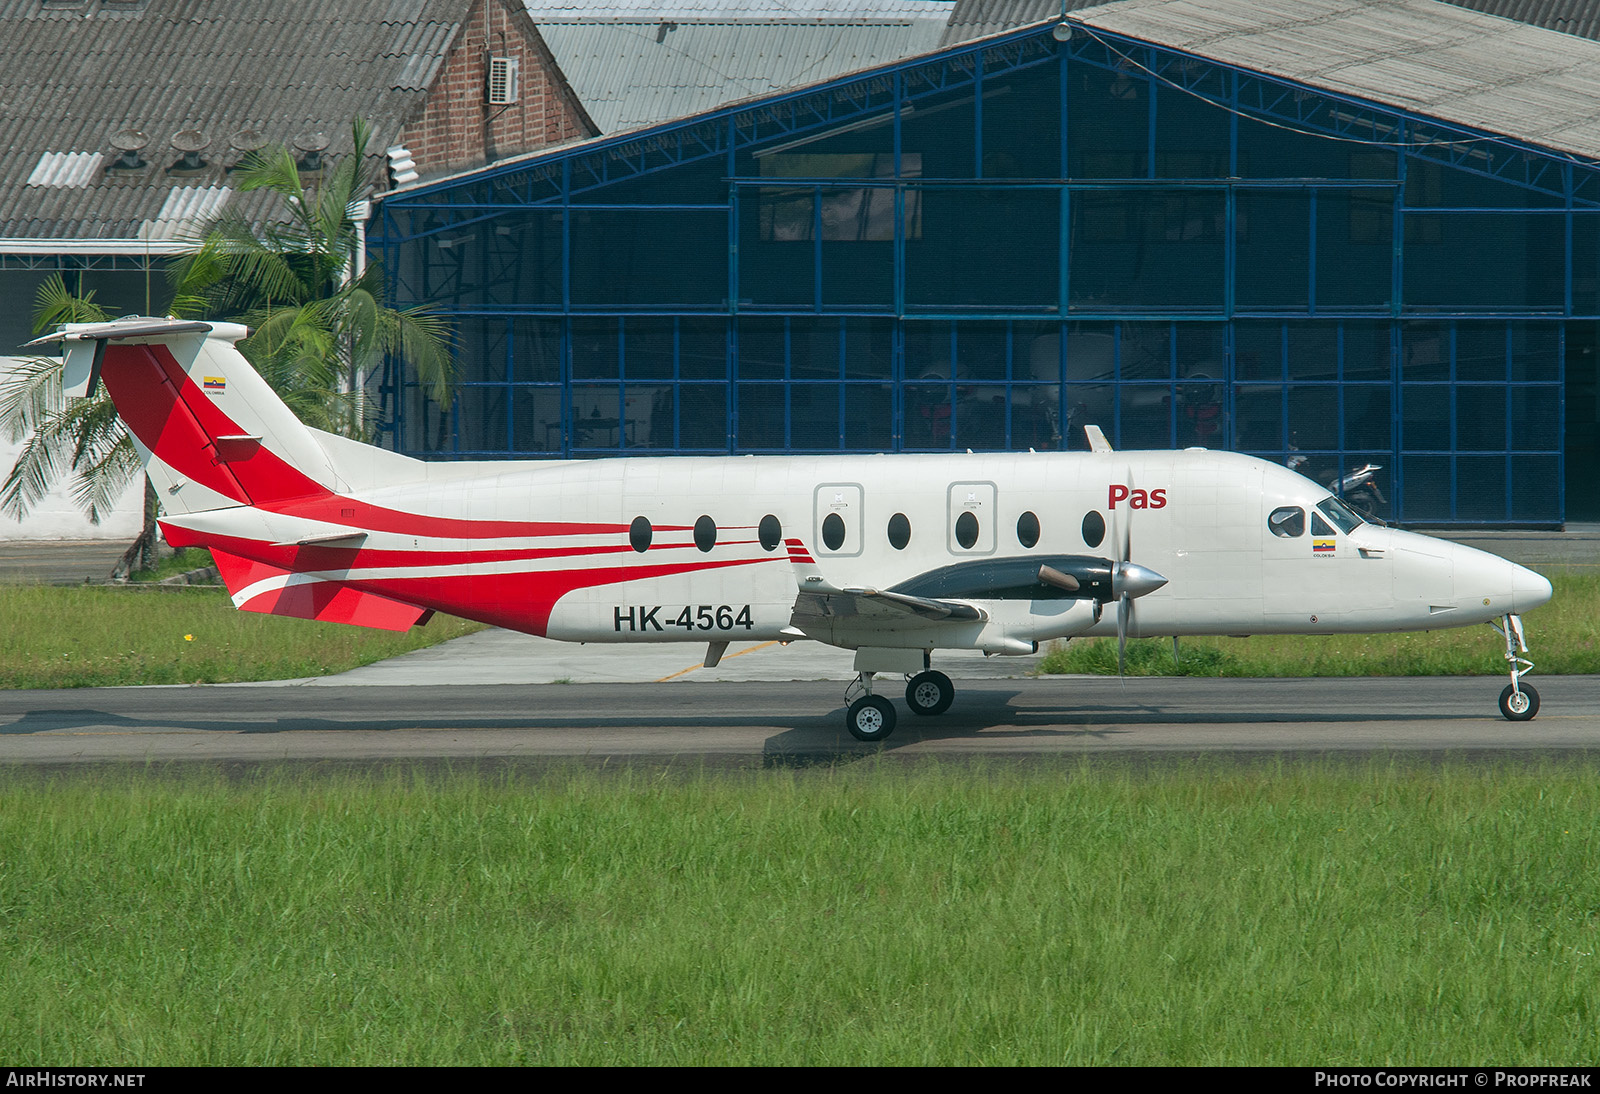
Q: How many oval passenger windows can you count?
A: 8